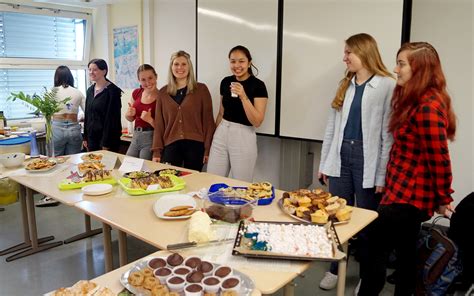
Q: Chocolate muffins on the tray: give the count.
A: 12